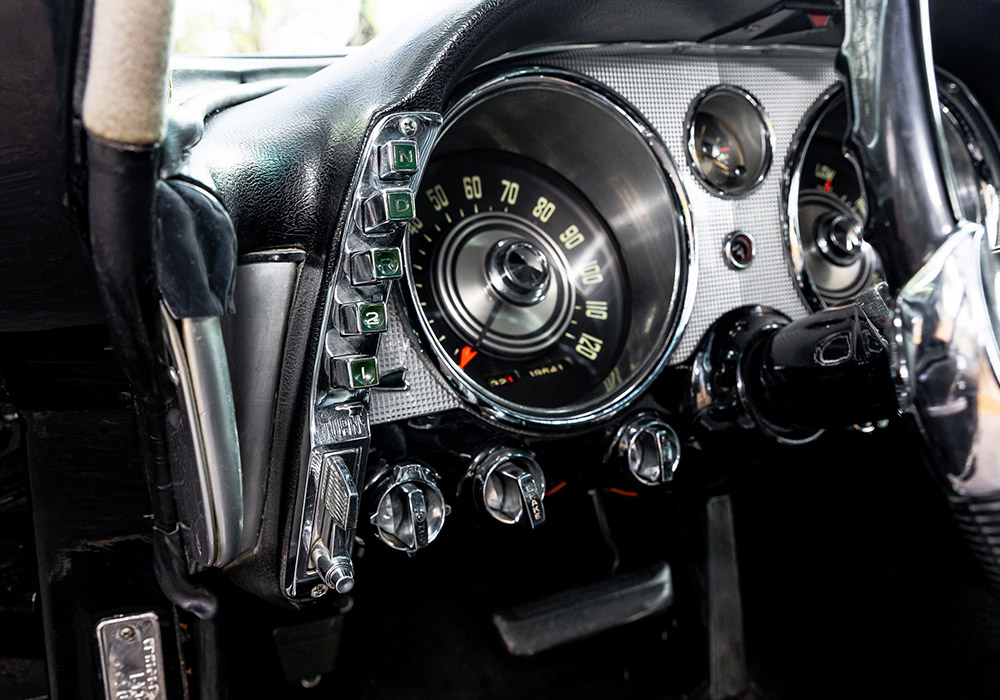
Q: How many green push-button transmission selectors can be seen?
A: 5